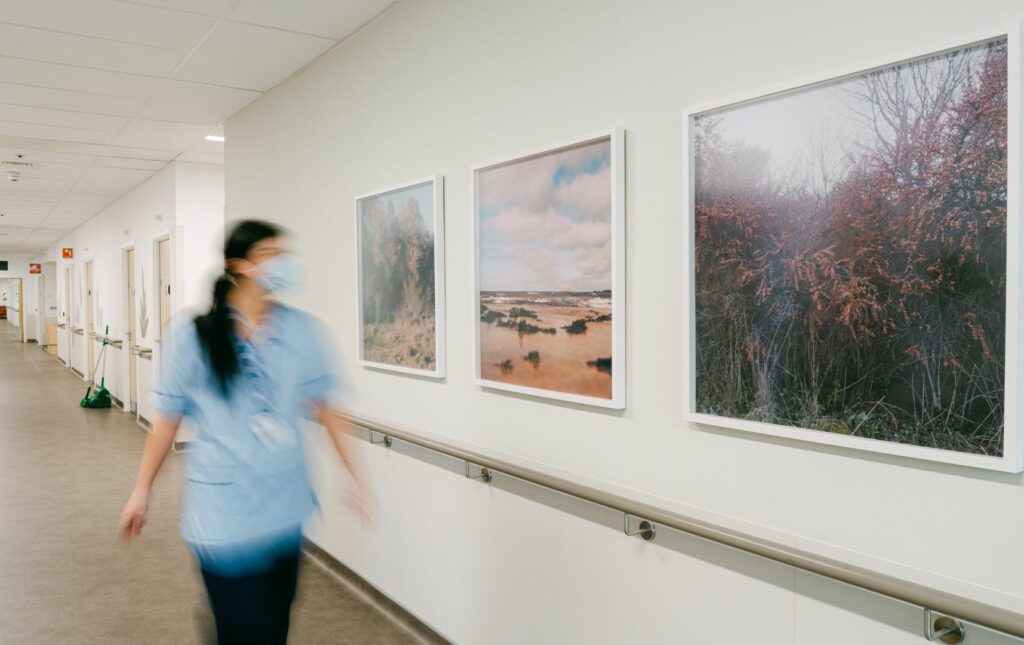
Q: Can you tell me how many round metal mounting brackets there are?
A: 4